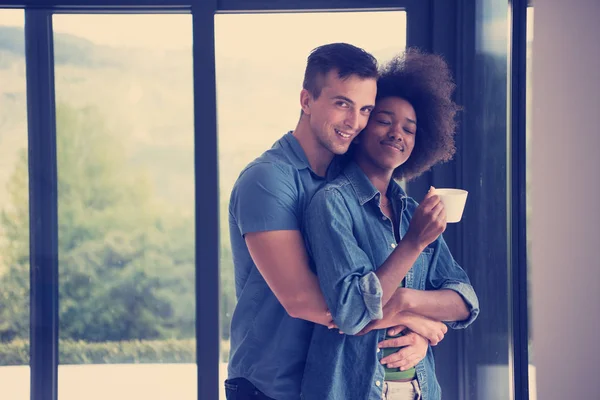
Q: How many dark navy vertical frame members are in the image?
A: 4